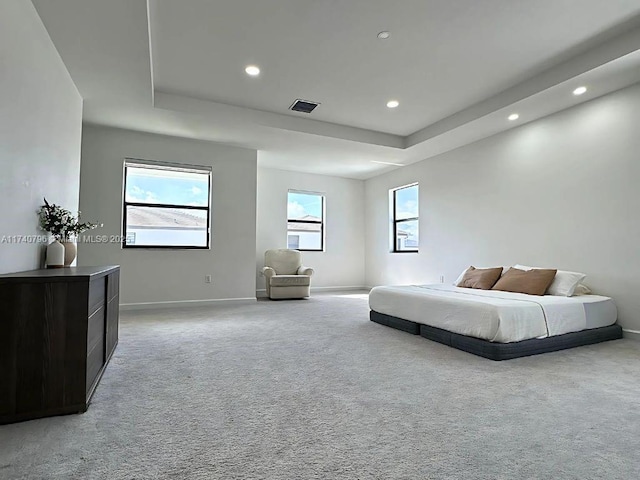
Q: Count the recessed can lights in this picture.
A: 4